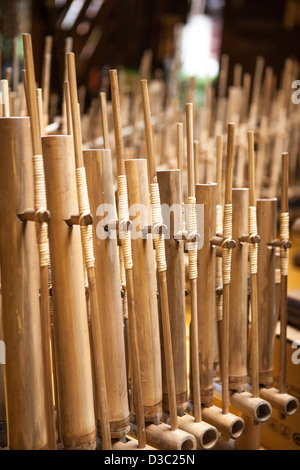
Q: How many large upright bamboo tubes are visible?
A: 8